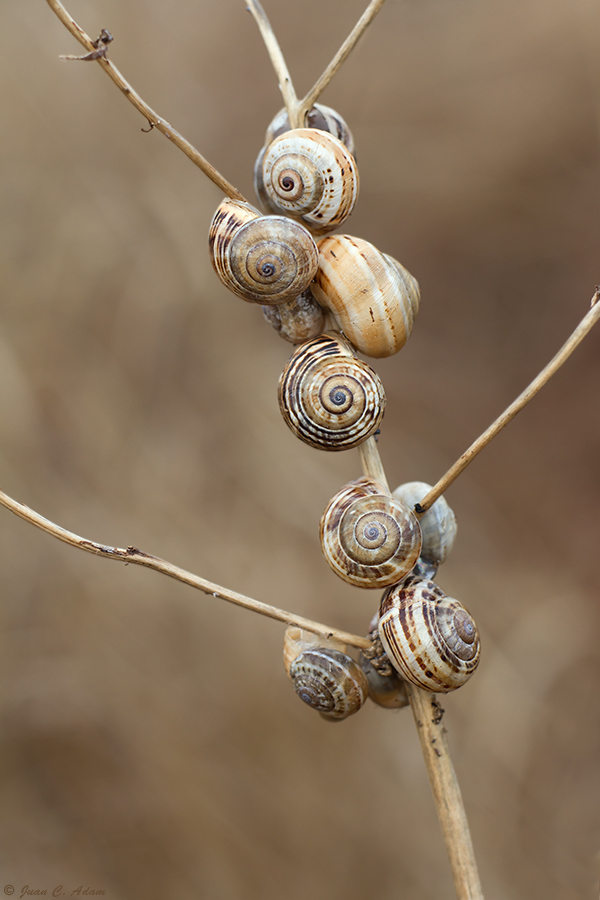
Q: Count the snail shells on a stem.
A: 11